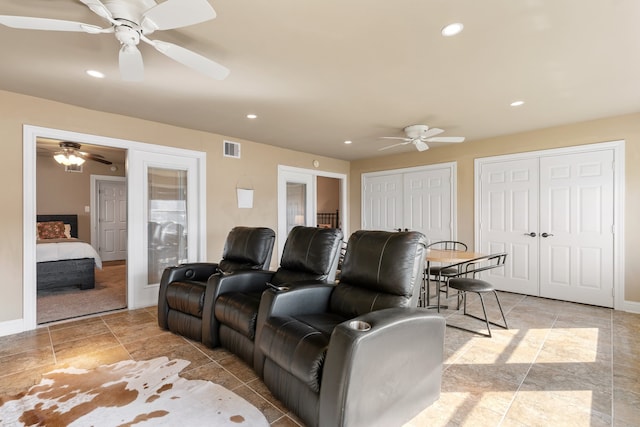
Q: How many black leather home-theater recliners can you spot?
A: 3